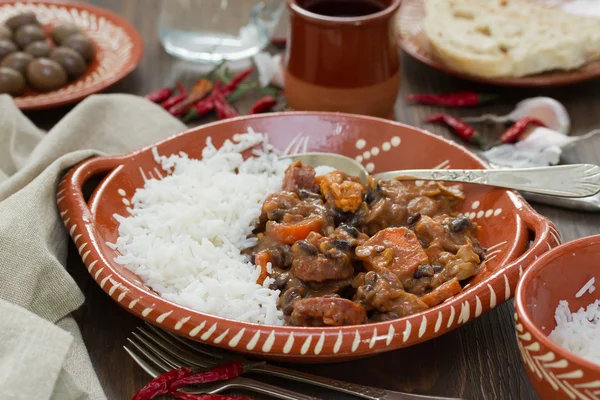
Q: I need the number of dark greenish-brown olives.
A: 11